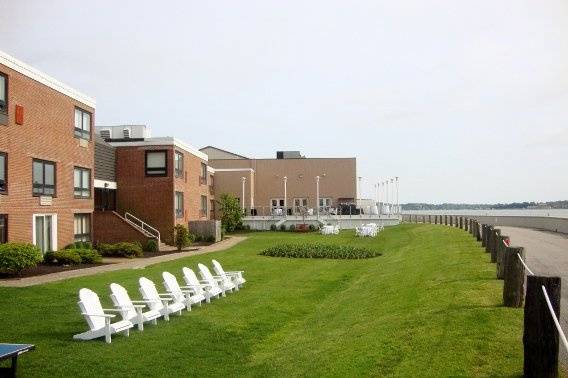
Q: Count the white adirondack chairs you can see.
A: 7